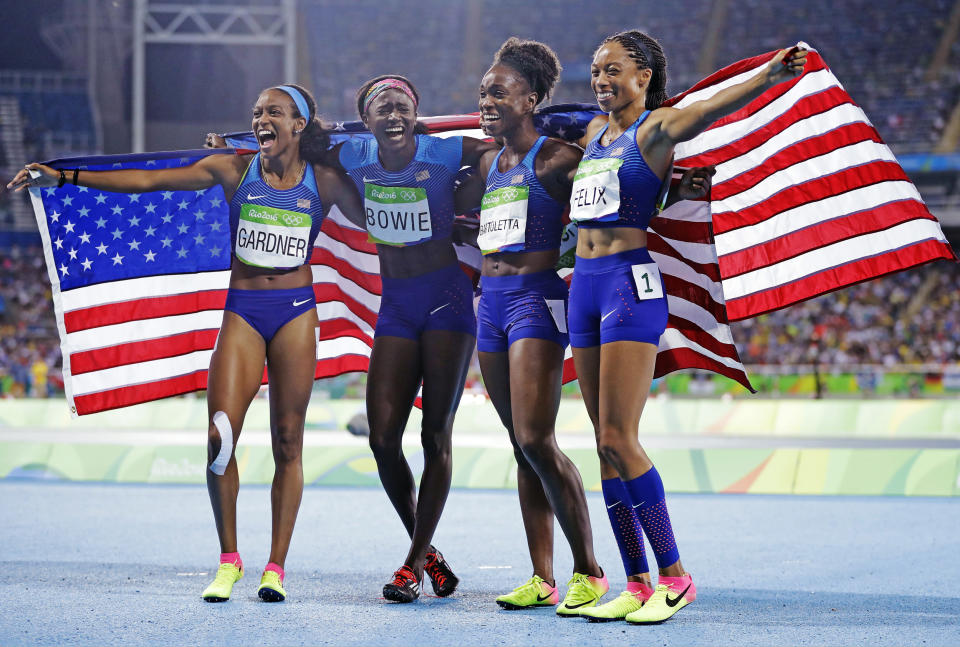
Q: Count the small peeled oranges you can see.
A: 0